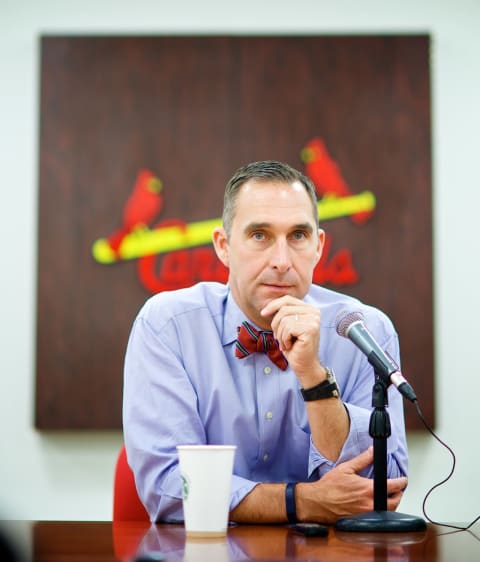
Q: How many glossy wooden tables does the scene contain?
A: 1